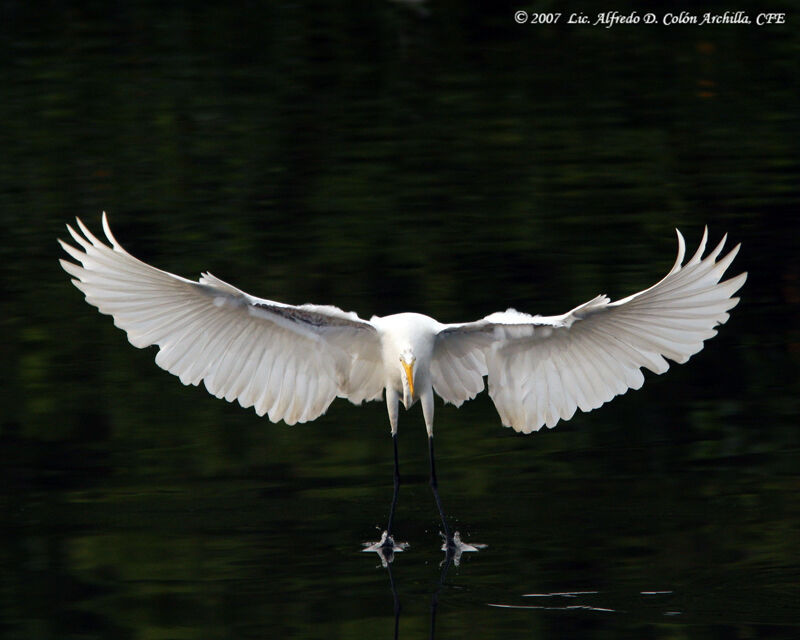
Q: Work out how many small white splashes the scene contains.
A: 2